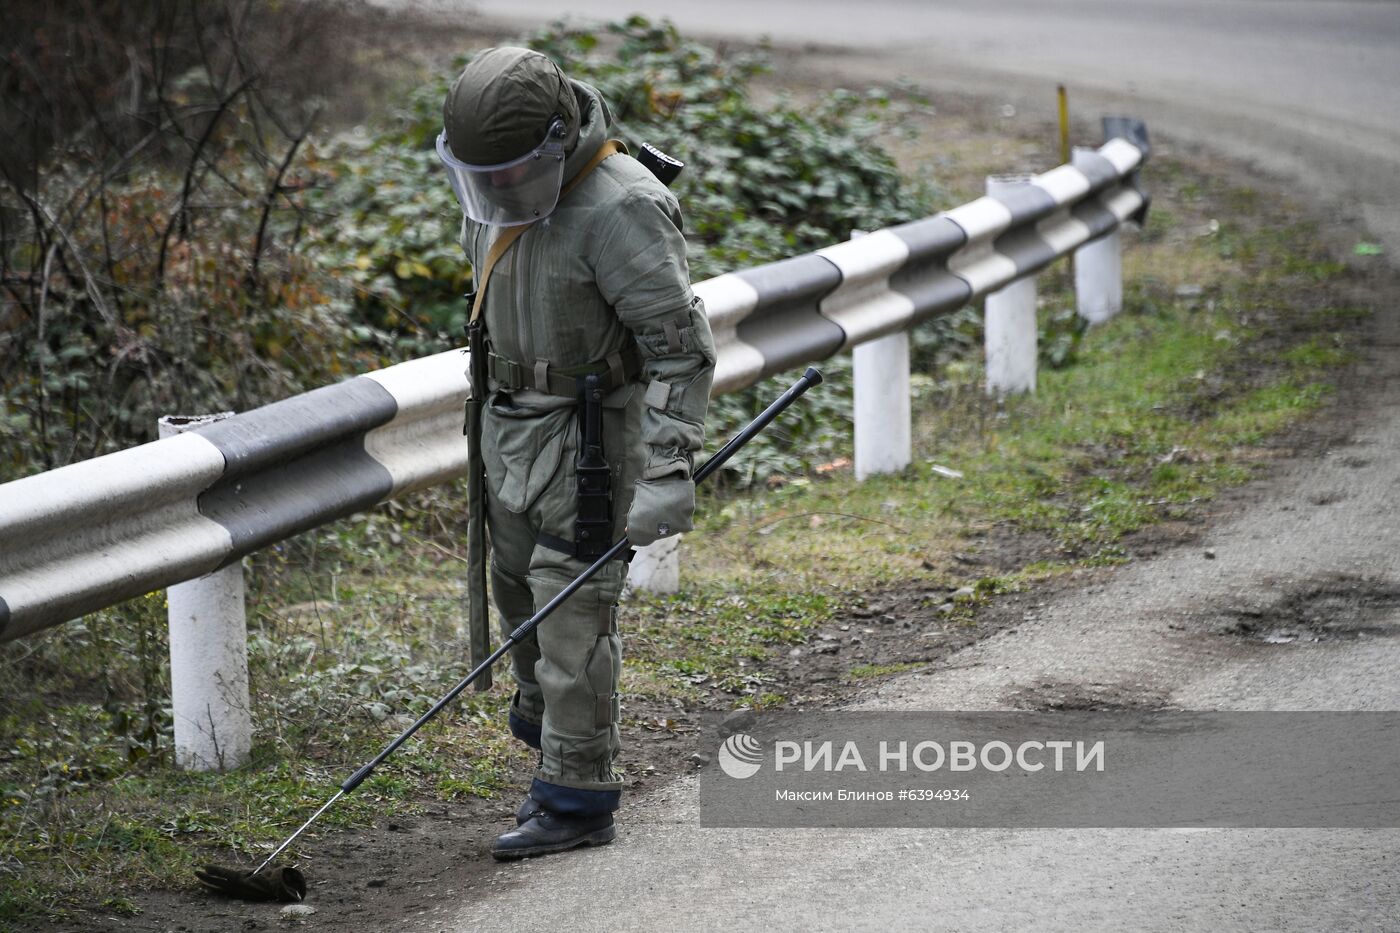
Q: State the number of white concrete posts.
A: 5